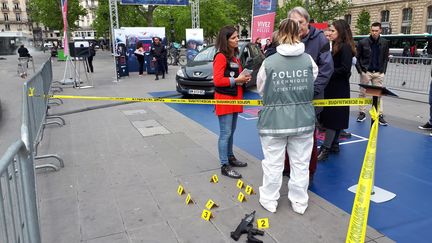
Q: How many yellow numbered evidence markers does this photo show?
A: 9